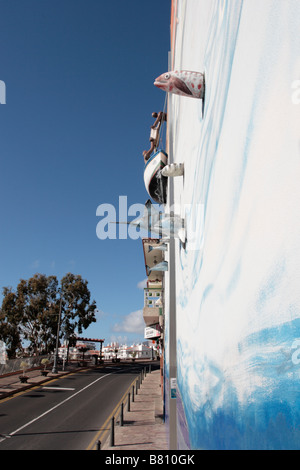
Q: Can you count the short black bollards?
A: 11